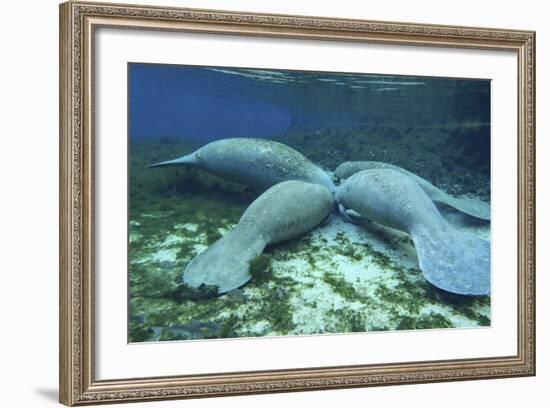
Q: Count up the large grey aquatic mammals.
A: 4